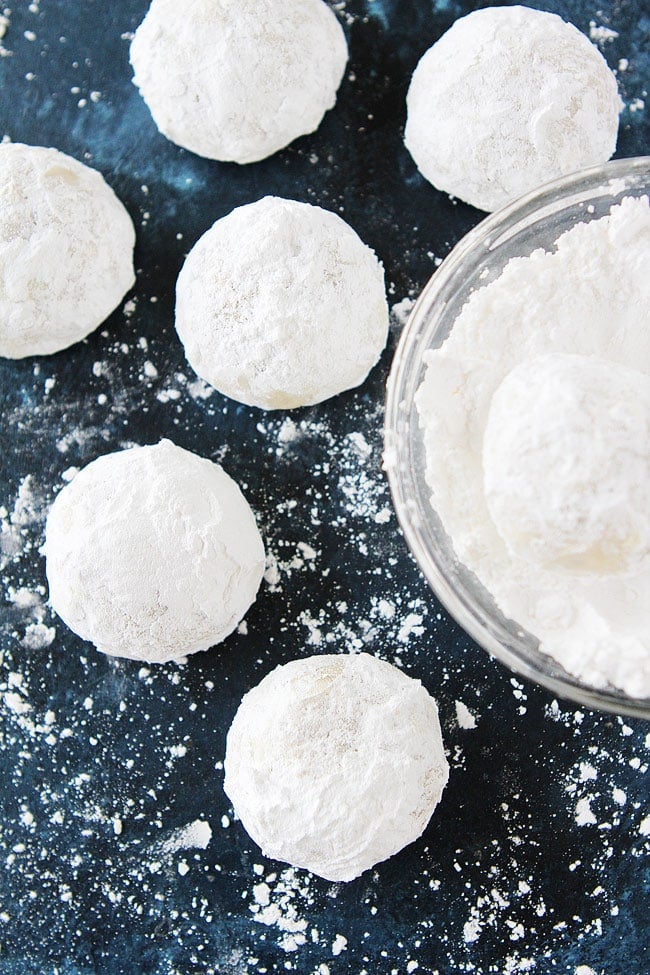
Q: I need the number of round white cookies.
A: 7